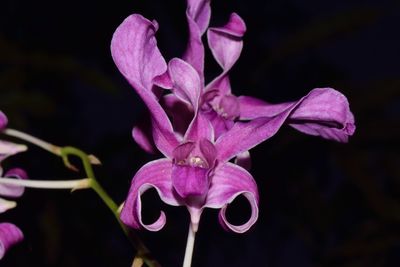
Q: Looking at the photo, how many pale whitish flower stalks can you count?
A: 3